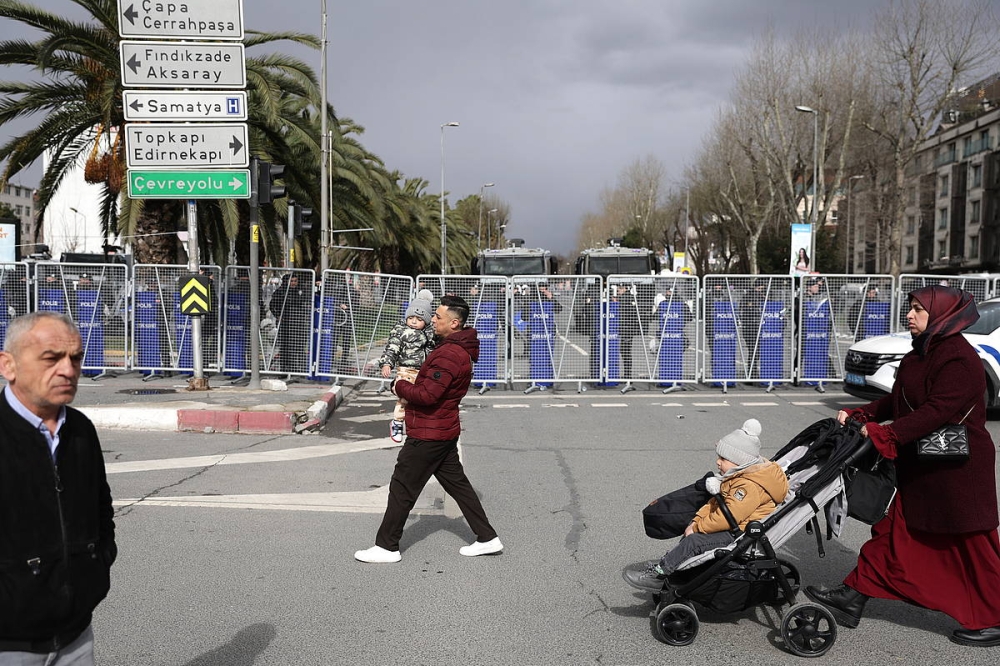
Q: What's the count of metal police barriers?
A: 12